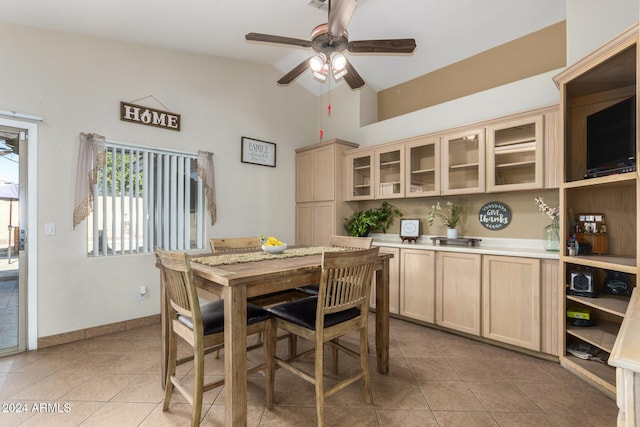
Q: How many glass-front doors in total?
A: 5